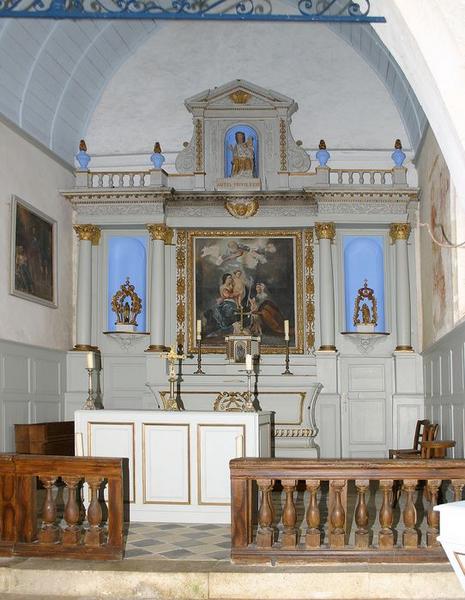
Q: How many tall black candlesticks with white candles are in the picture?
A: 2